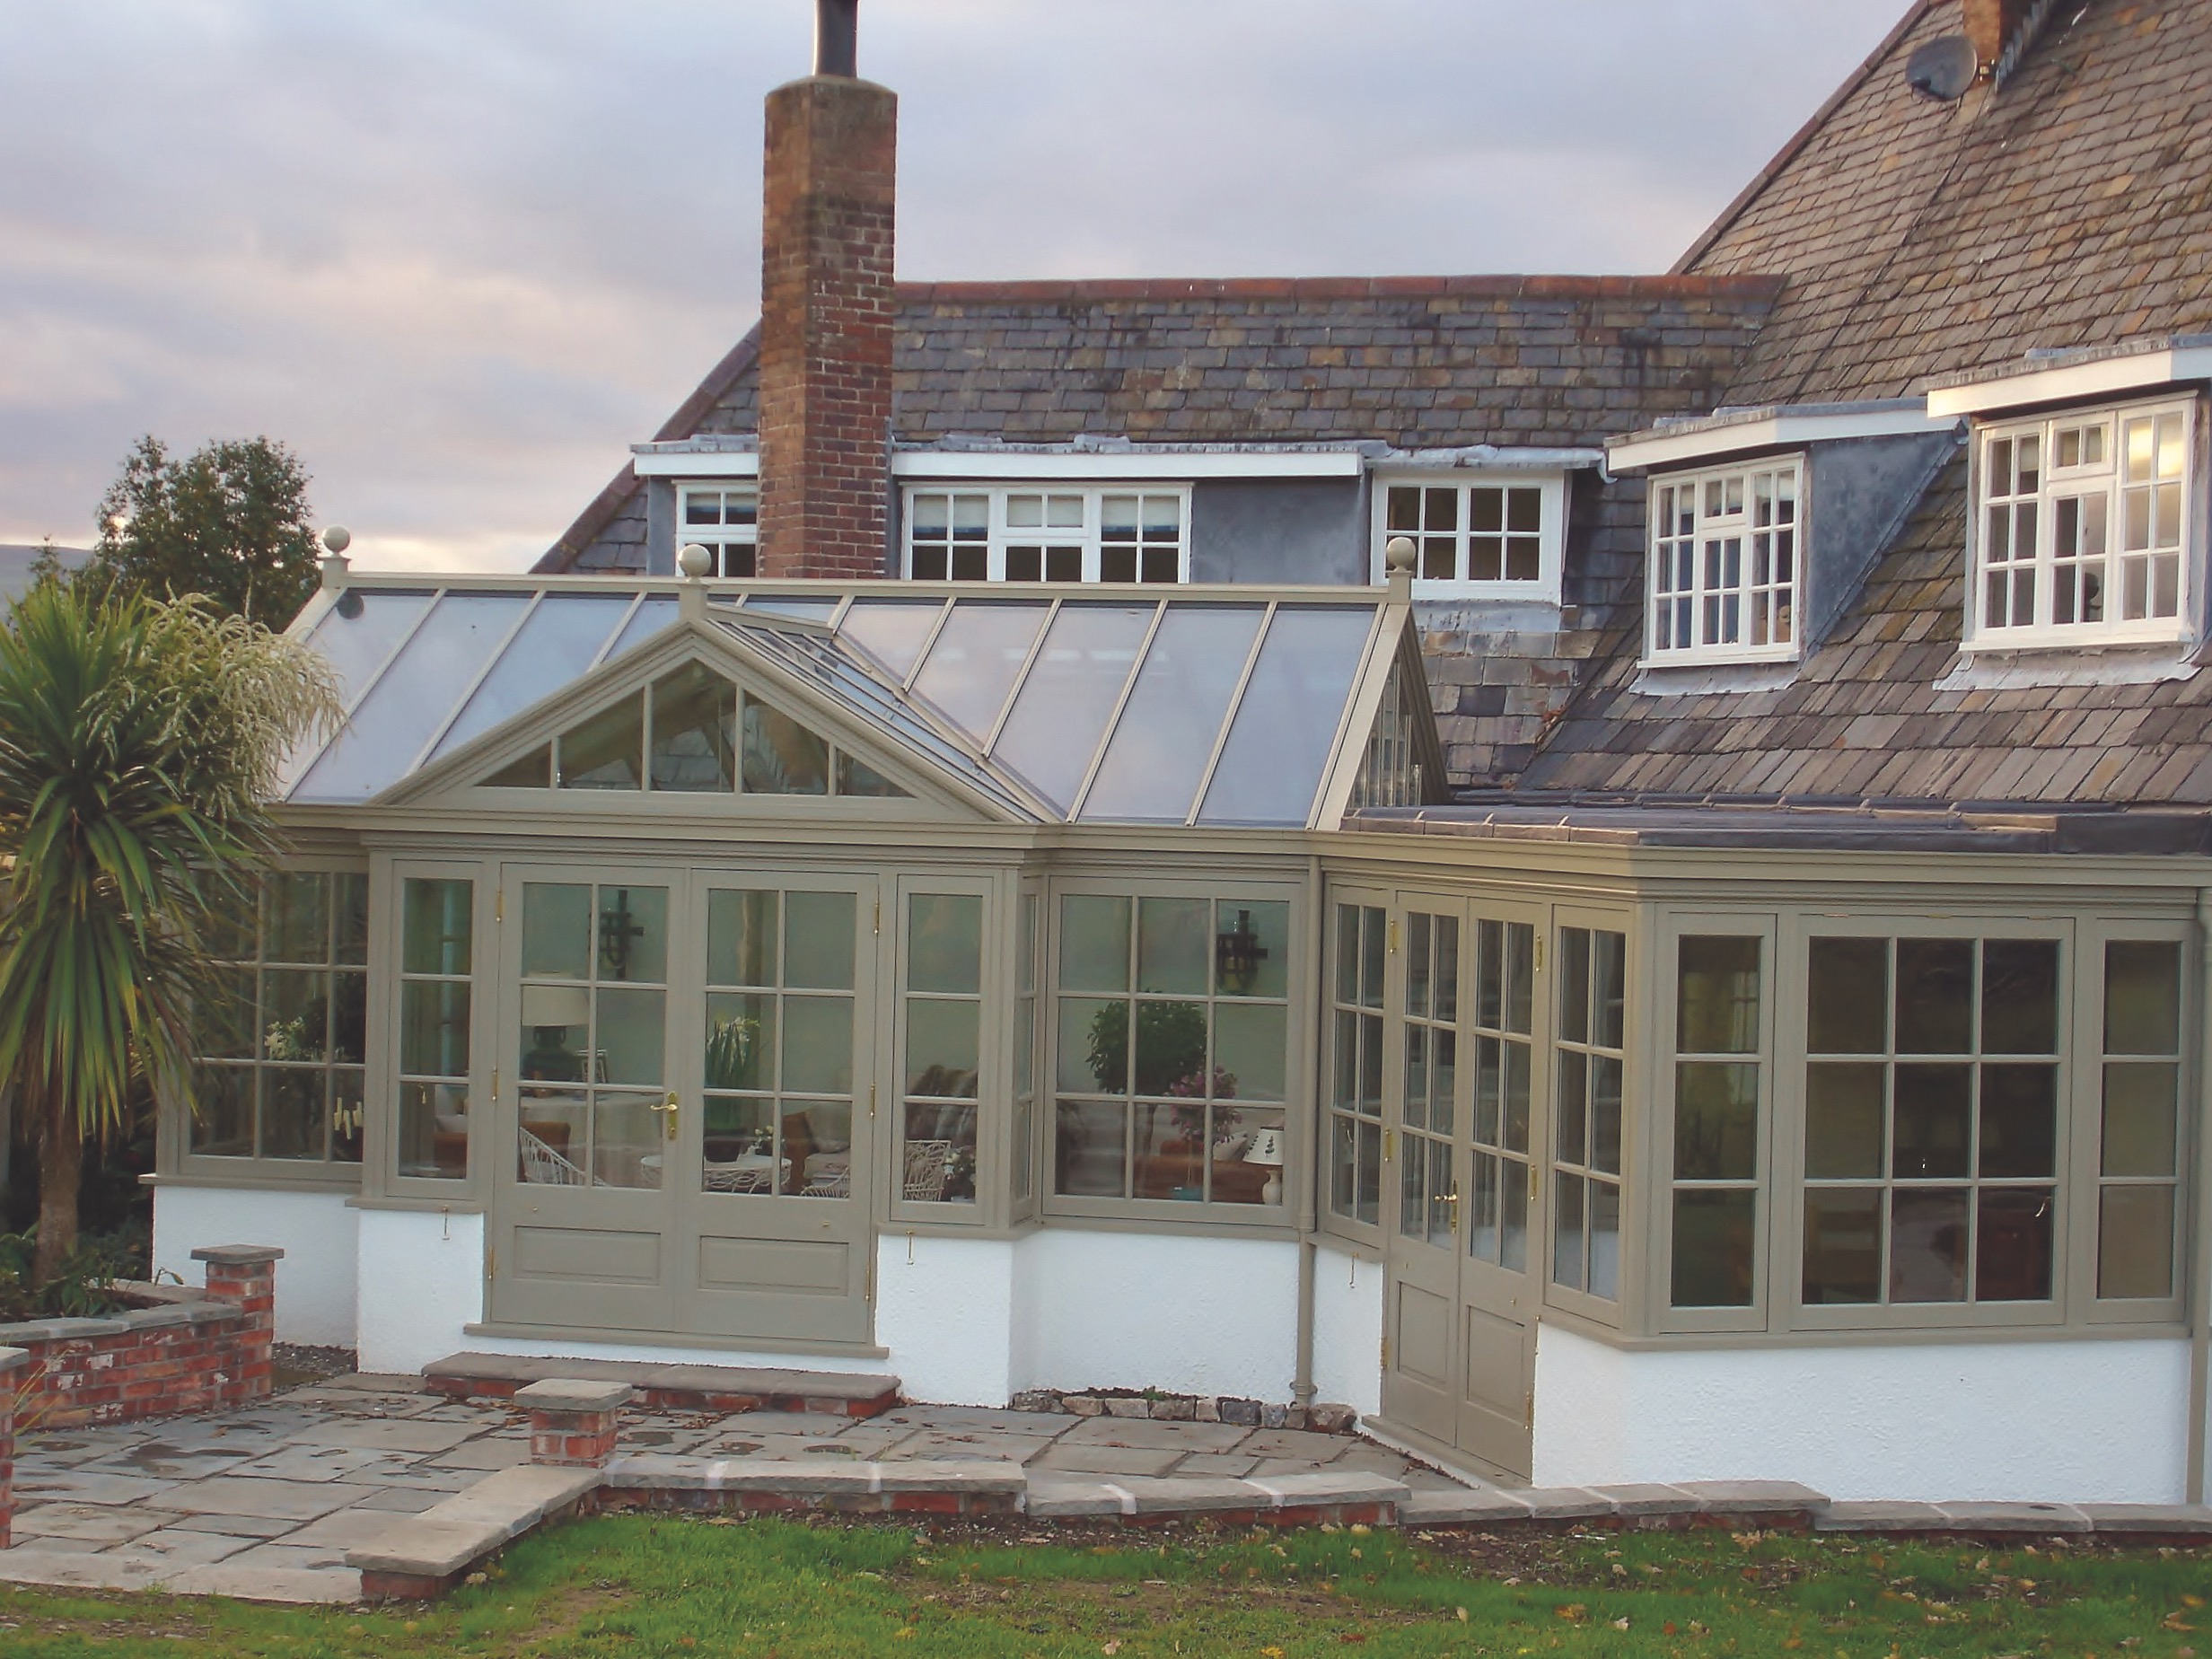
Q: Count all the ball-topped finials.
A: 3